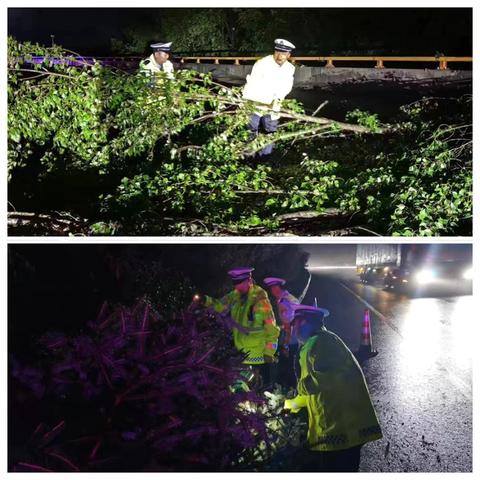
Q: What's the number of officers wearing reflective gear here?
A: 5